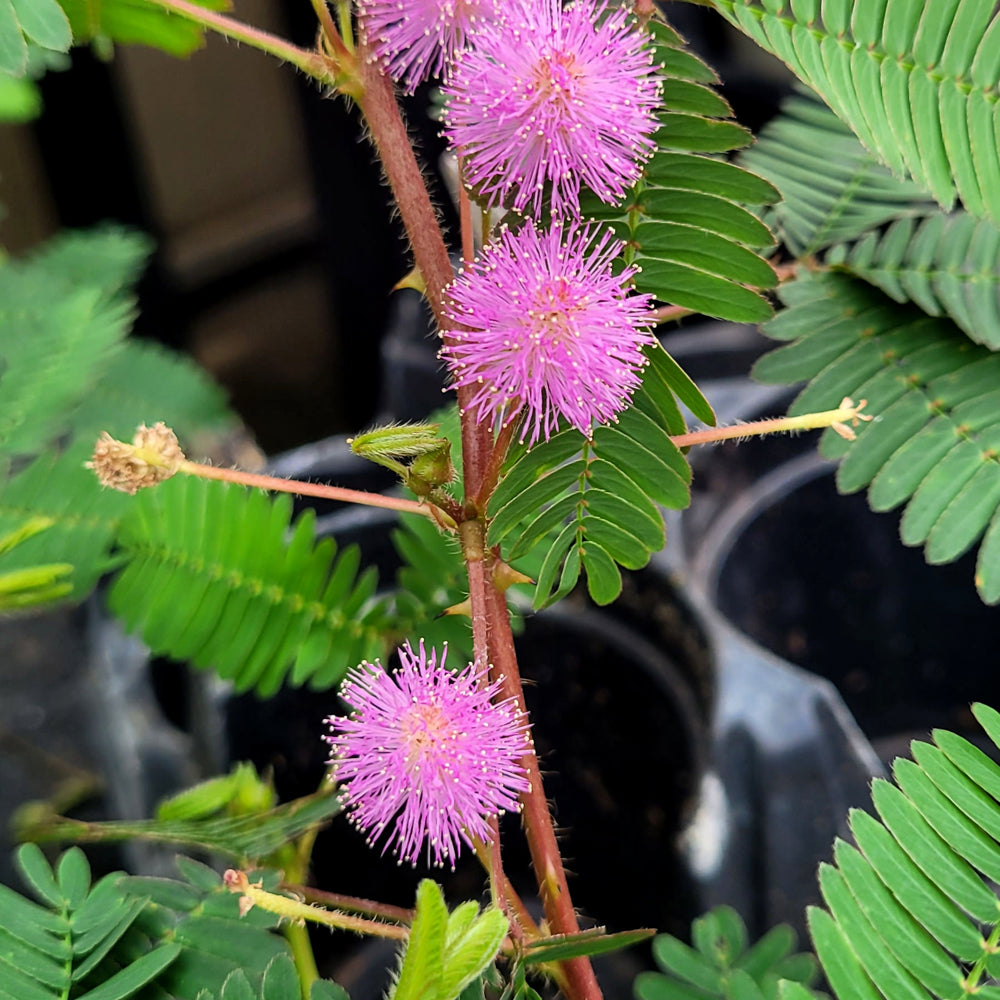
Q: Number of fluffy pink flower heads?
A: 4